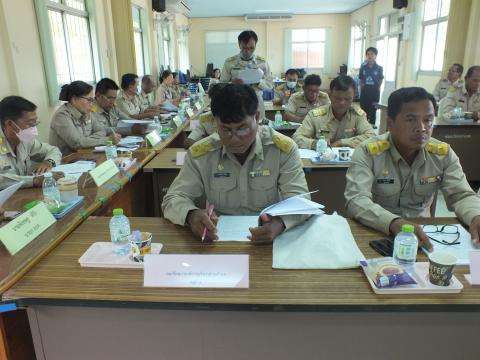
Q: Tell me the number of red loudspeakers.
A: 0